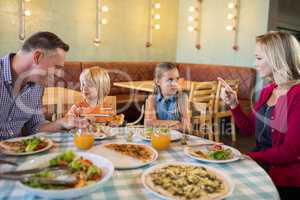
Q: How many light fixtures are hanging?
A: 5